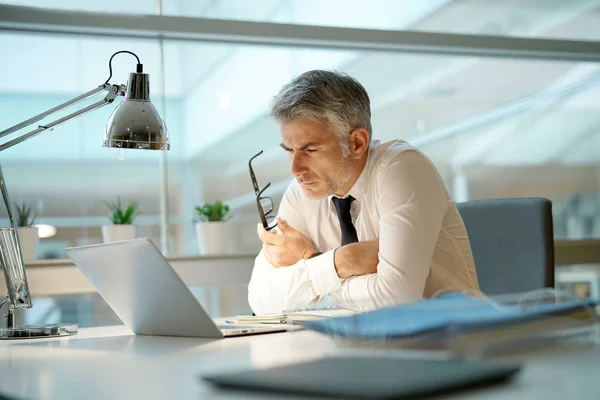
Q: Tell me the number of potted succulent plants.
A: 3